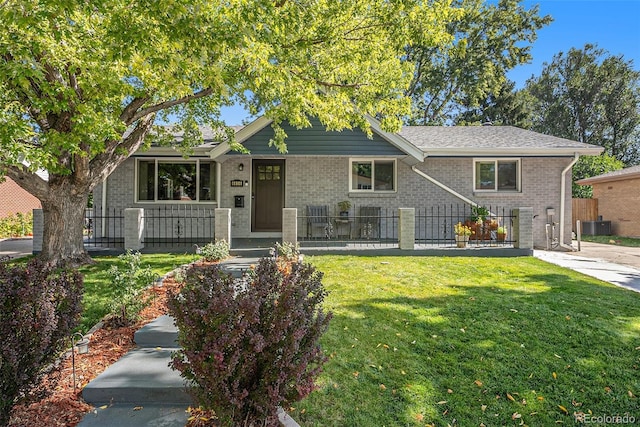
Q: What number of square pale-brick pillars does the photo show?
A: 6